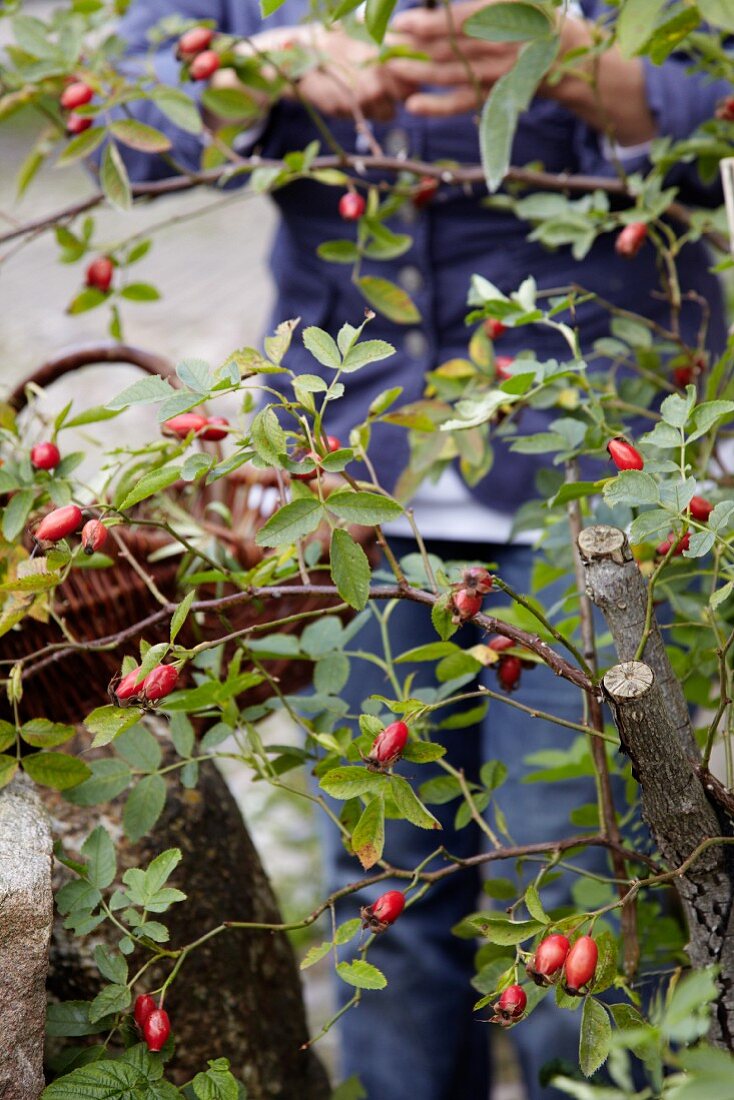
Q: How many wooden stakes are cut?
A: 2